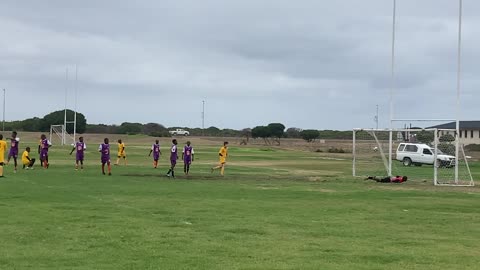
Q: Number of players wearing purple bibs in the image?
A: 7